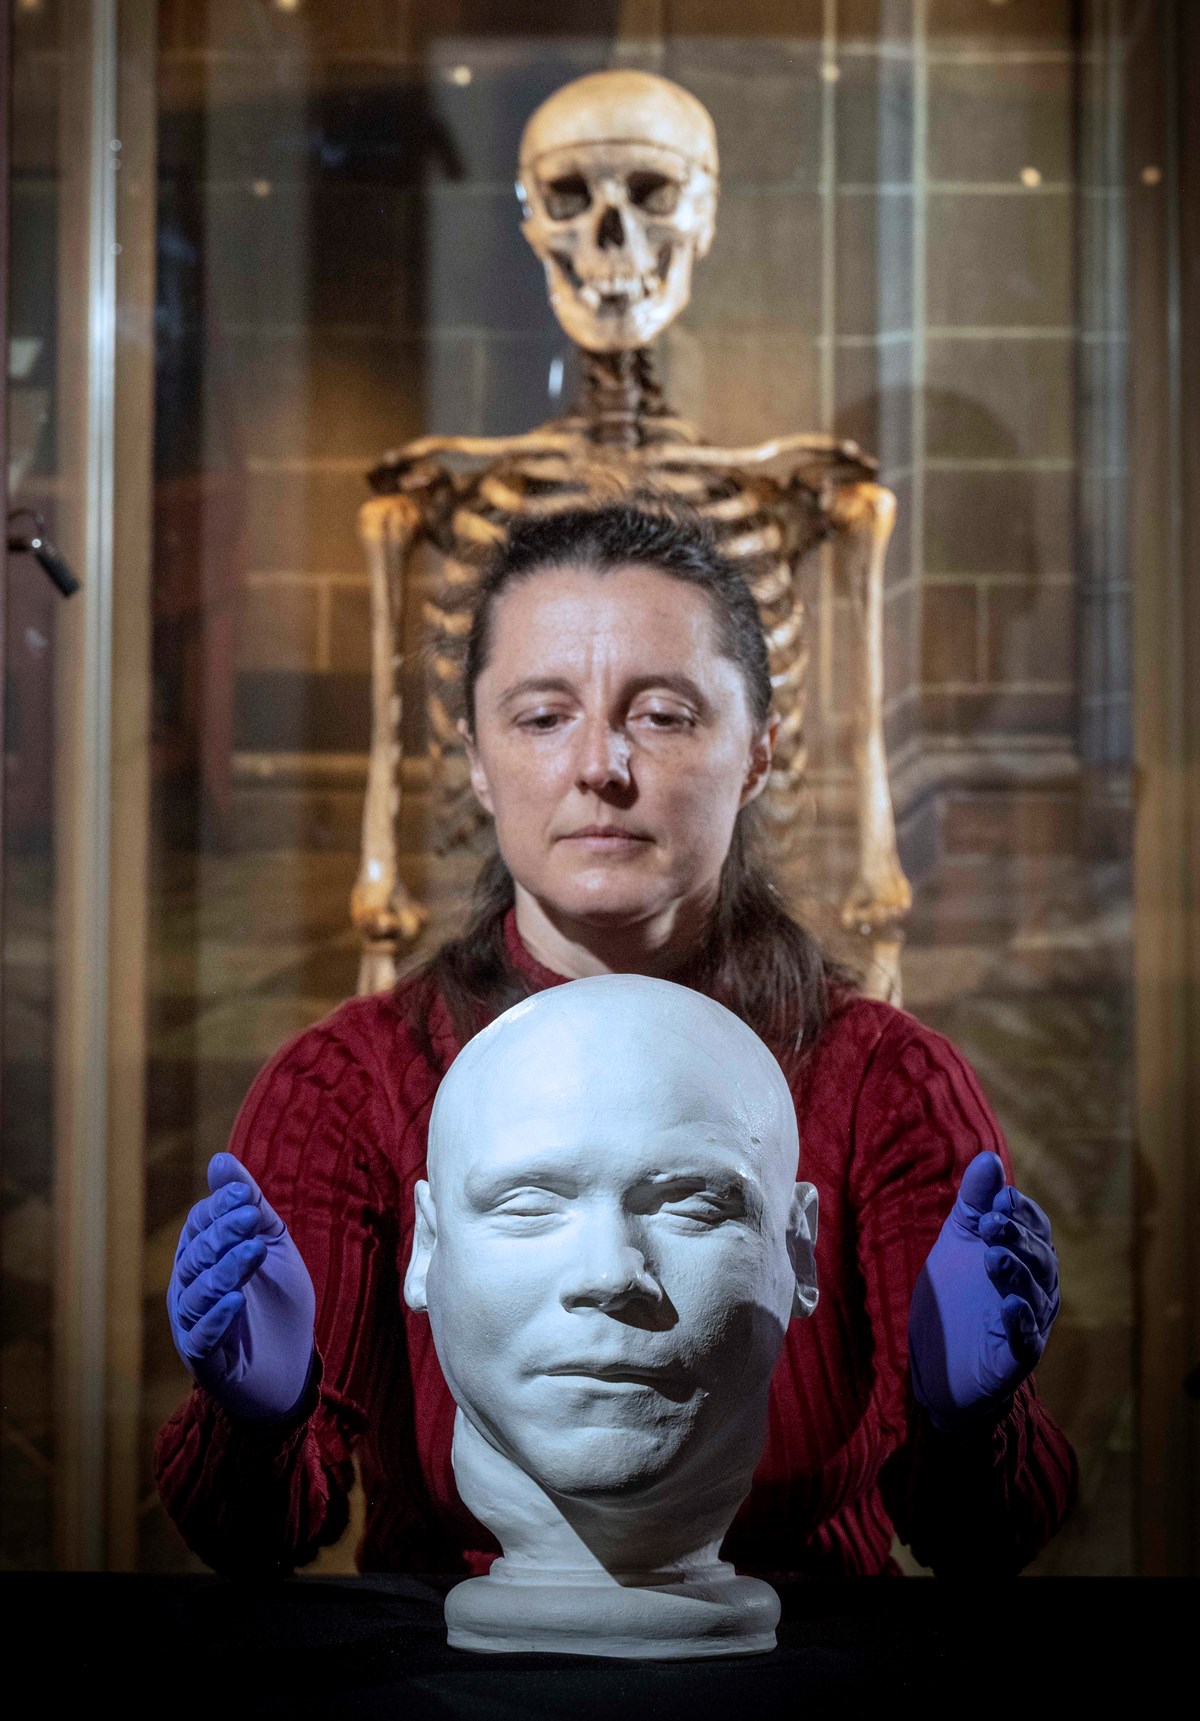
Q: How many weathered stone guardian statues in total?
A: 0